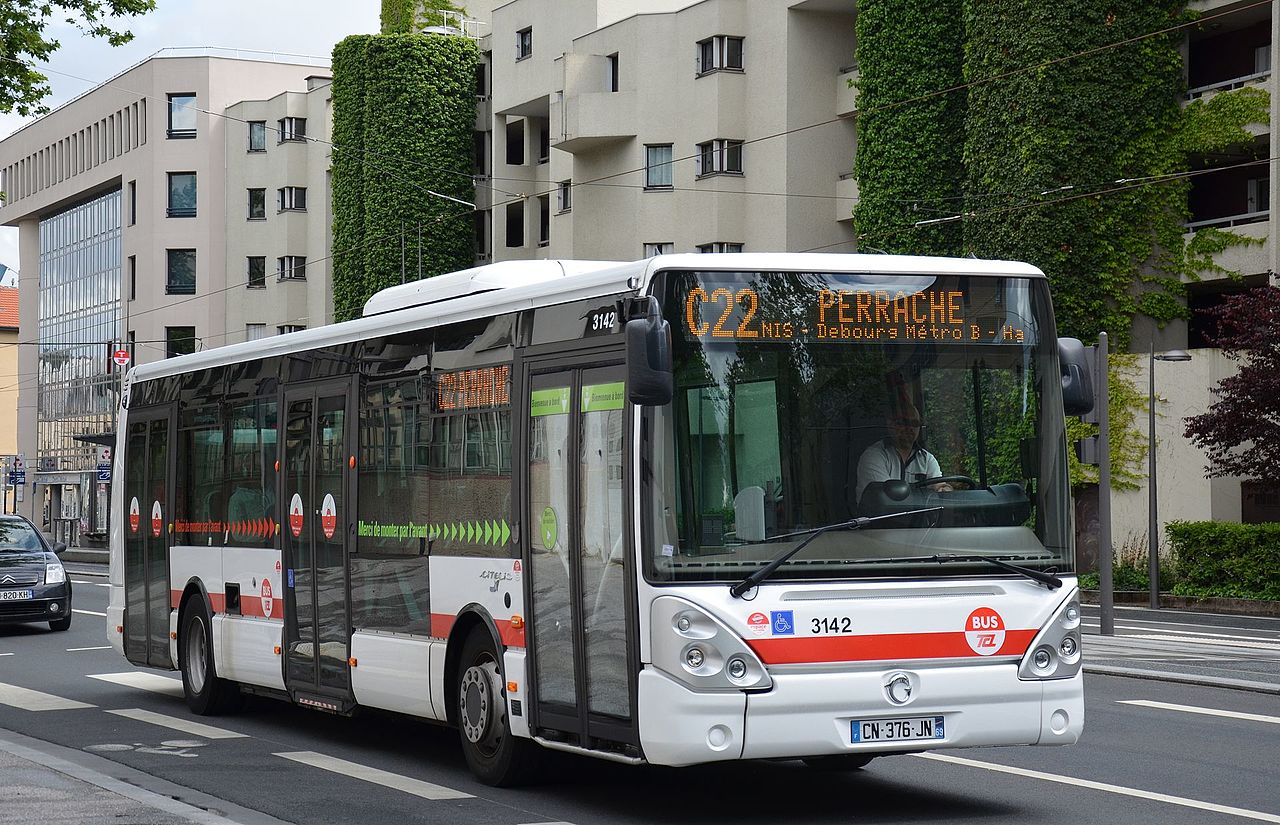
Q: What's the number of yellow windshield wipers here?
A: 0